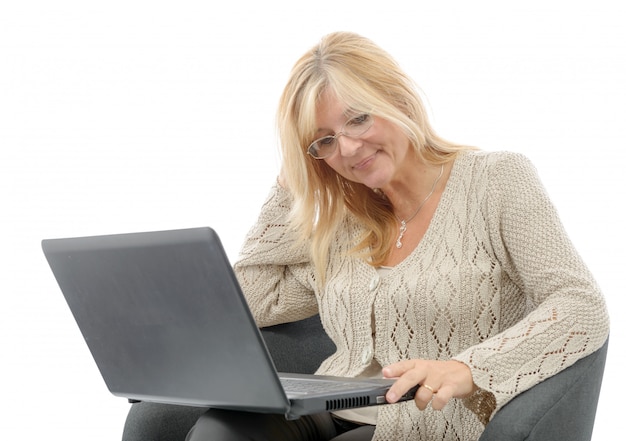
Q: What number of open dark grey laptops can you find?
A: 1